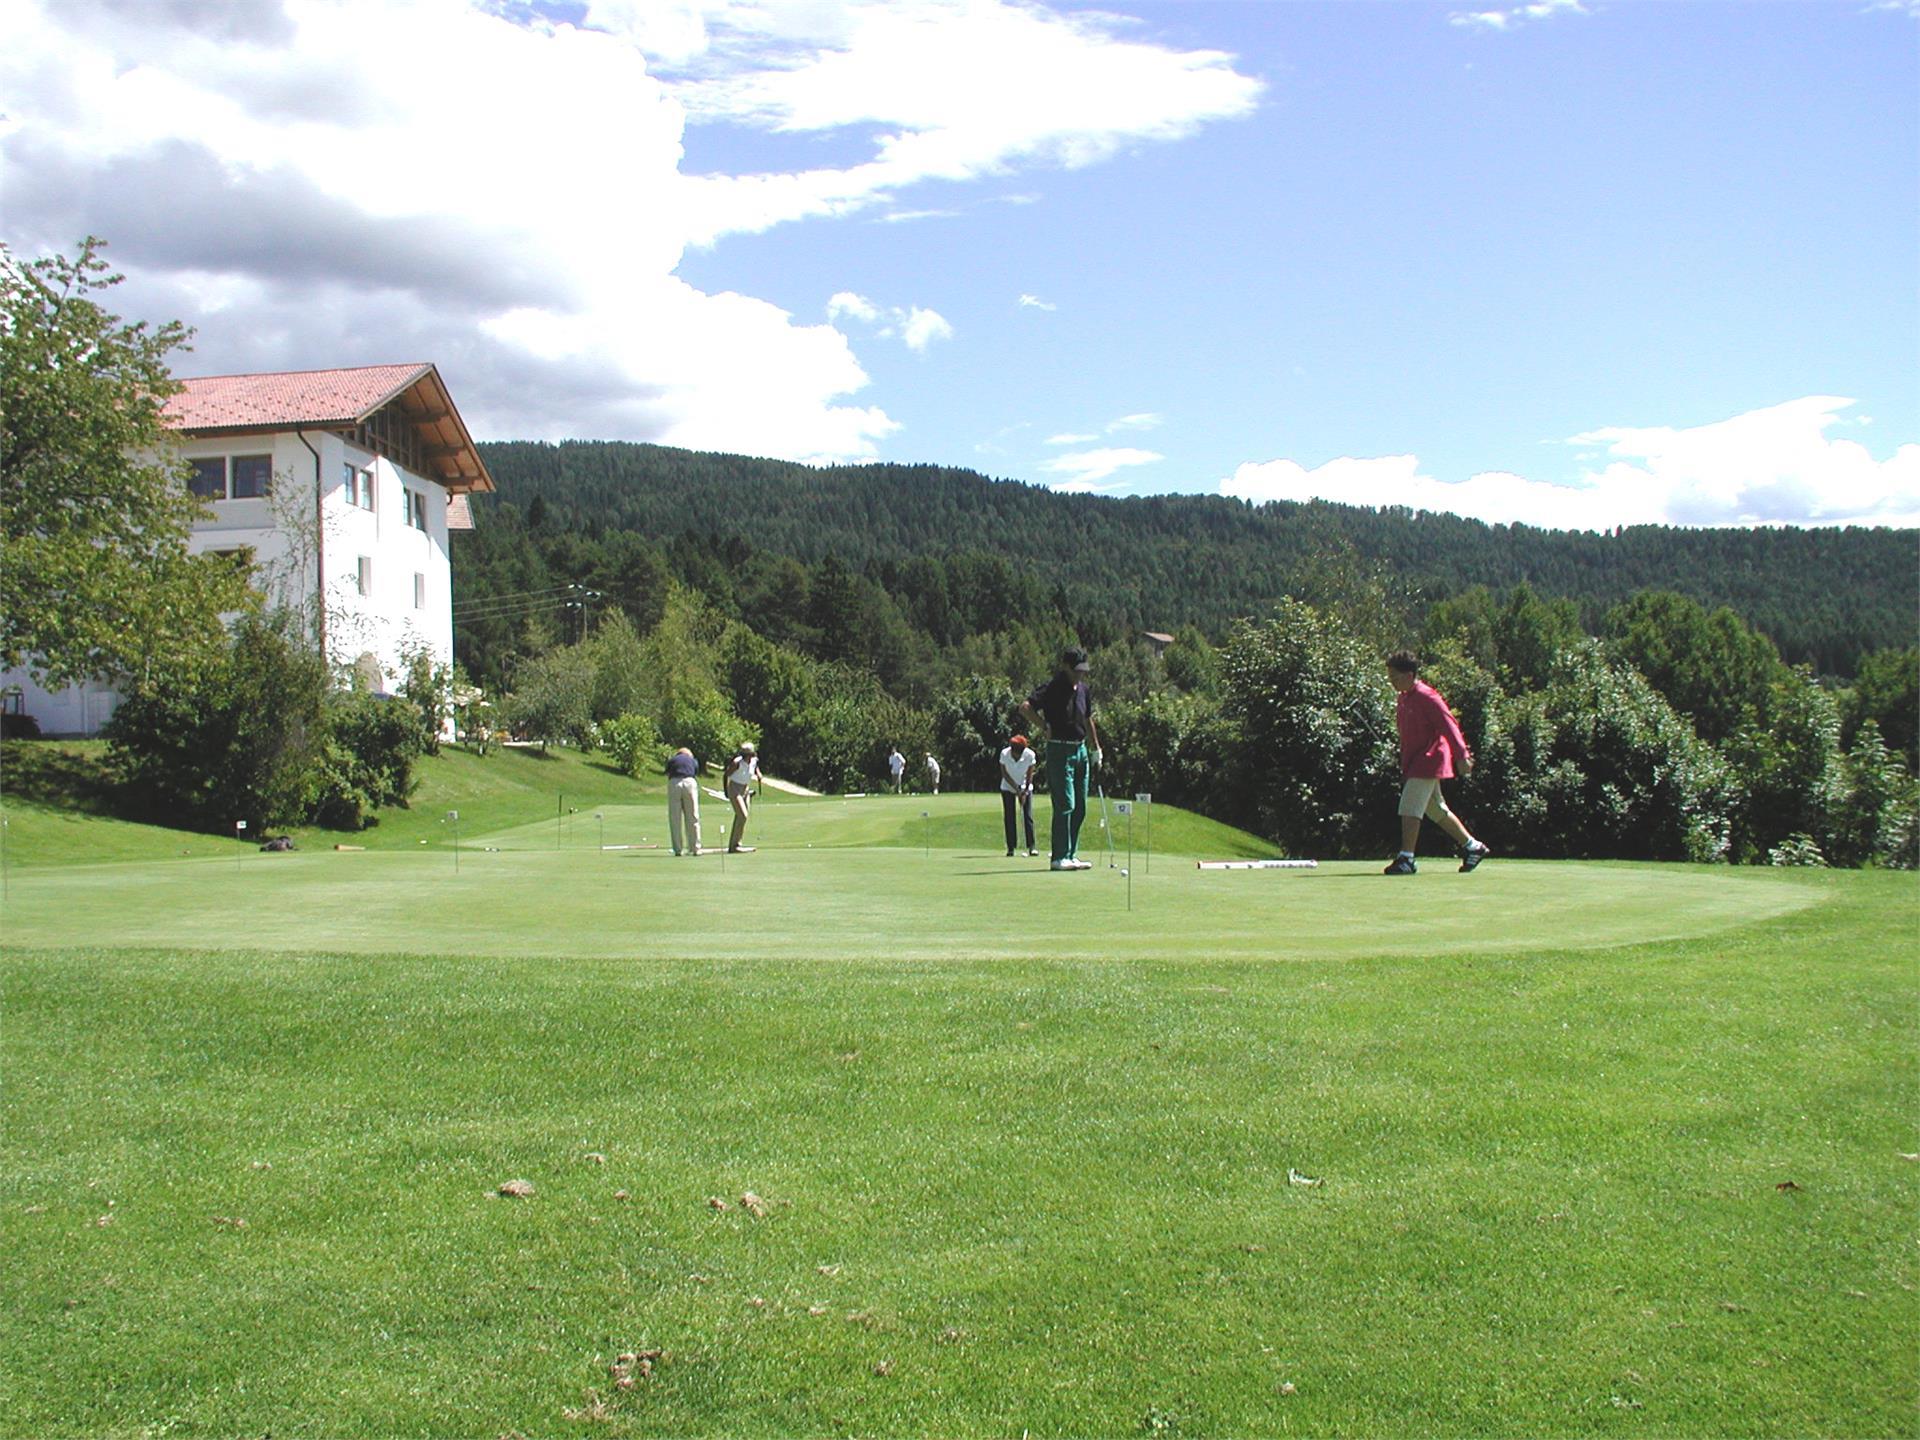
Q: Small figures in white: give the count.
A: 2